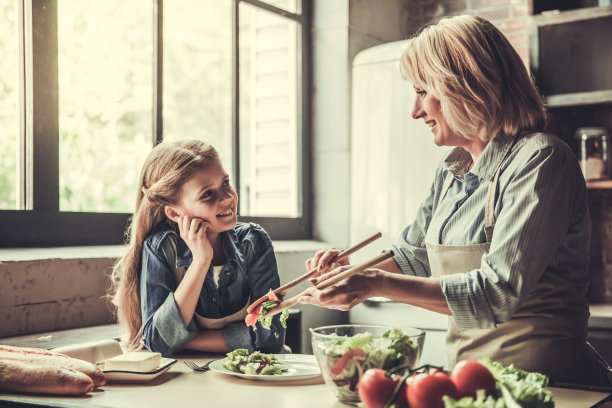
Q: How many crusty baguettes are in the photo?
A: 2